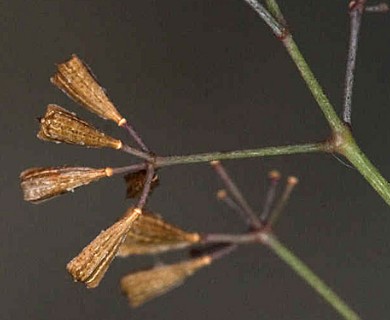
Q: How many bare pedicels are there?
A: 4